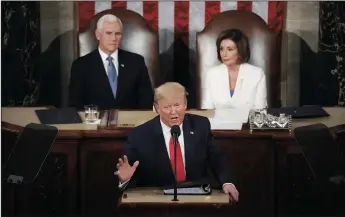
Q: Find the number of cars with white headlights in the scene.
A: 0